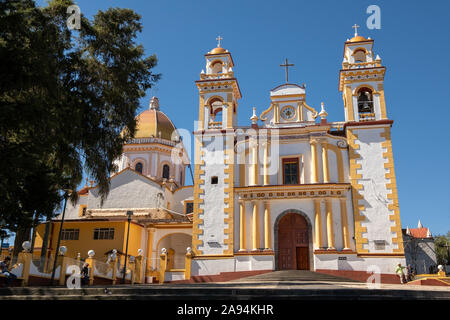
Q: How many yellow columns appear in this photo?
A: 10